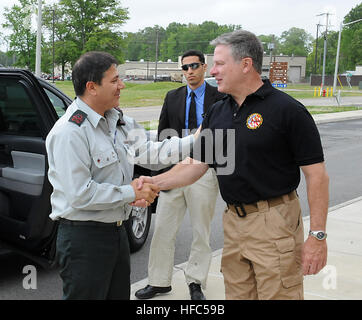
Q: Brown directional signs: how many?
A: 1